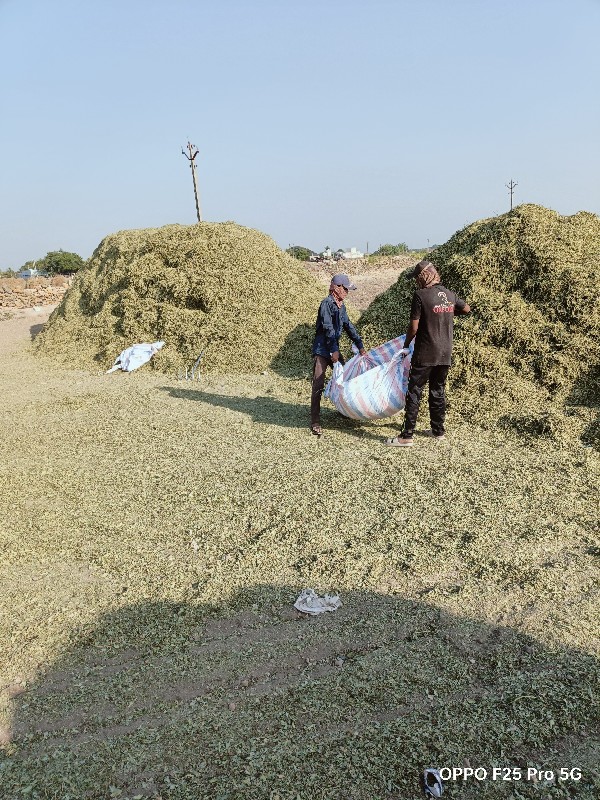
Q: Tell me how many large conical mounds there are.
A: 2